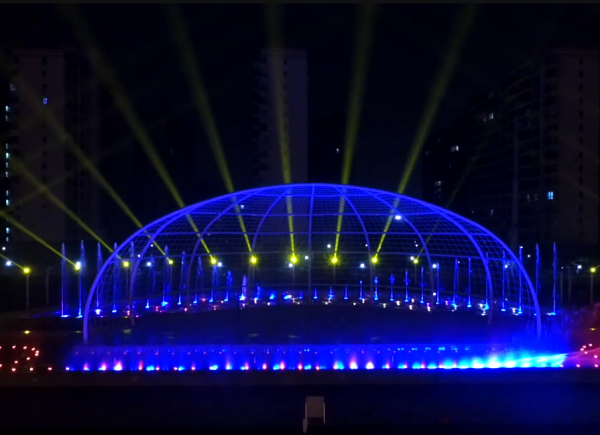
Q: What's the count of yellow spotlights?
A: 11